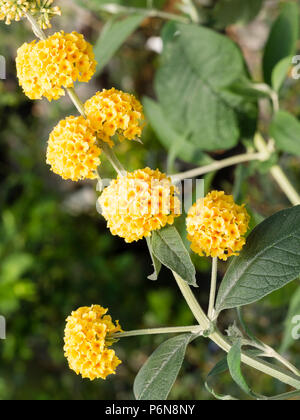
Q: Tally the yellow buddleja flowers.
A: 6